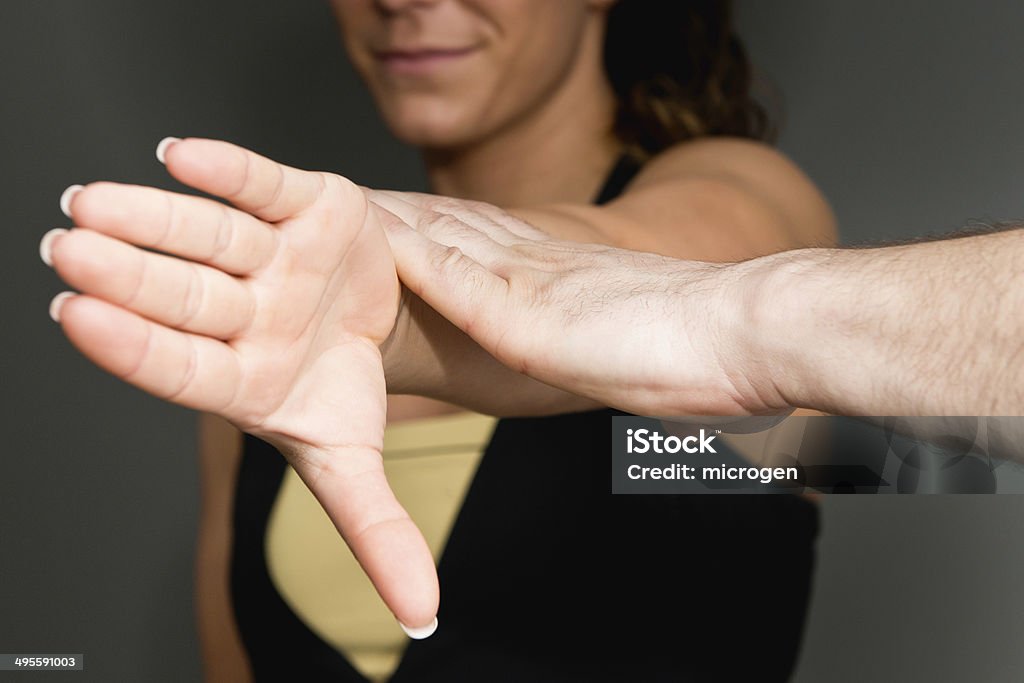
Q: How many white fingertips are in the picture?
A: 5